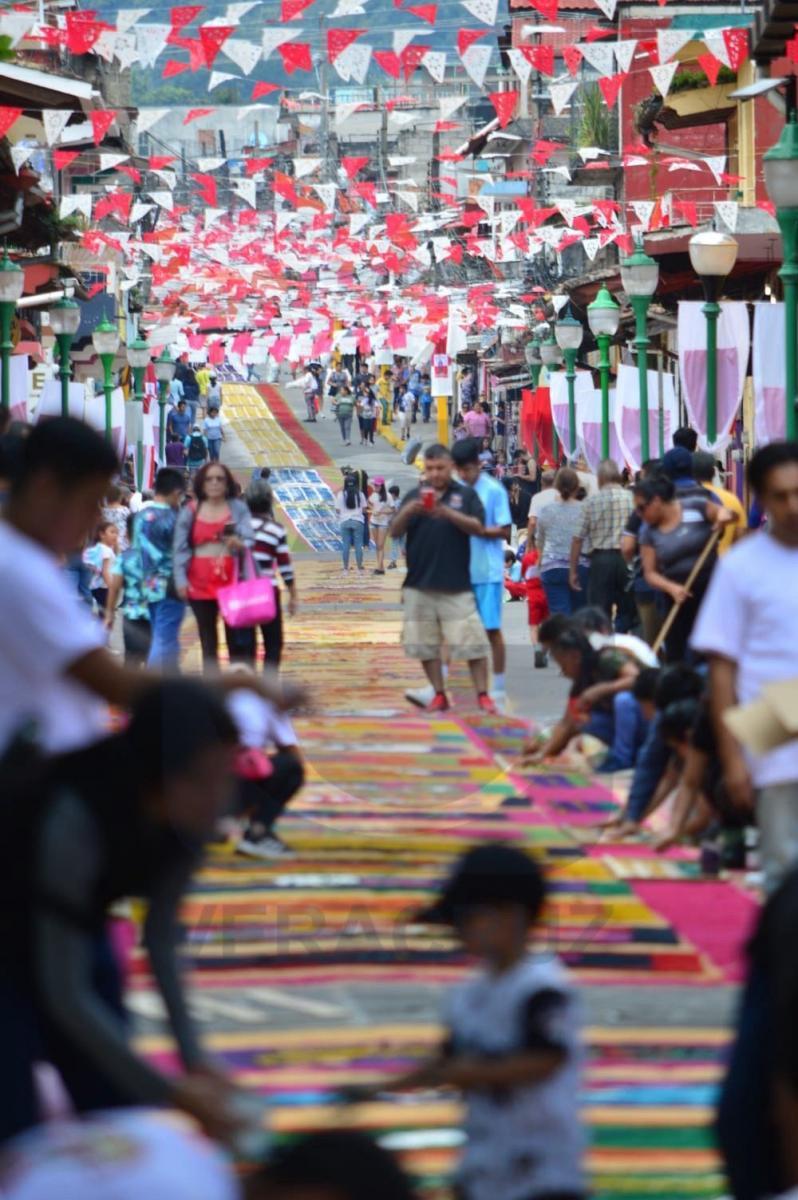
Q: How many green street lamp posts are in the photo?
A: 12